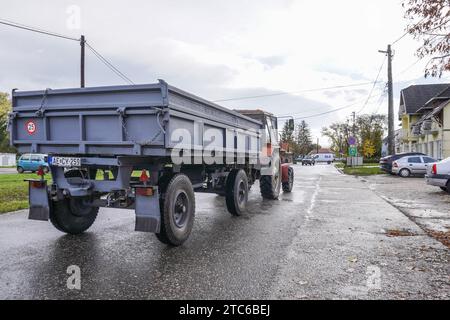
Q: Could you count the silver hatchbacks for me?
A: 1